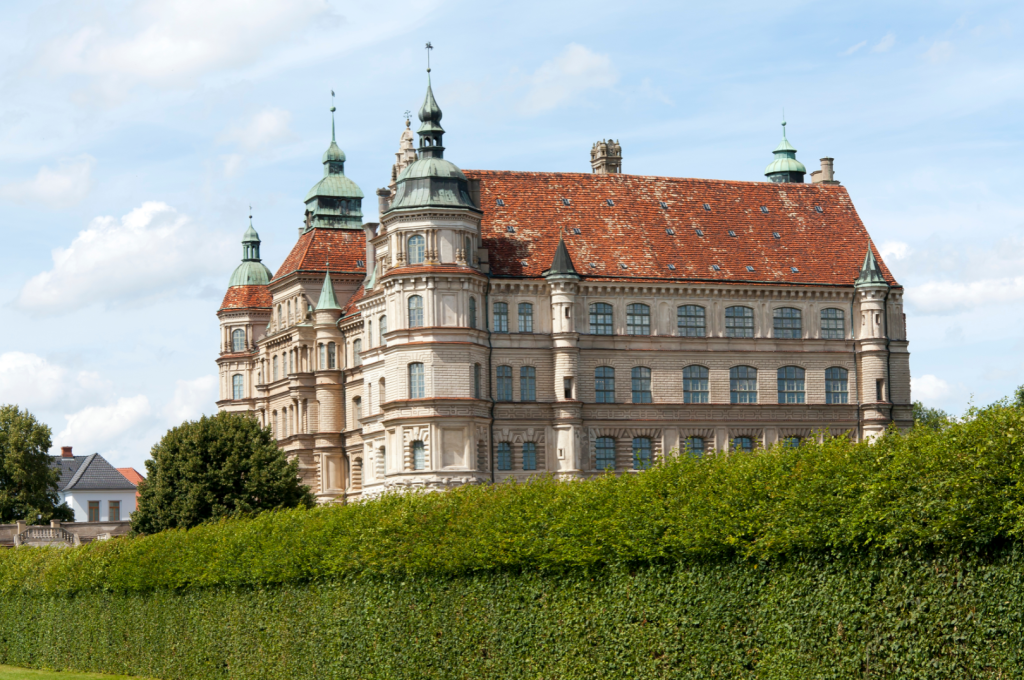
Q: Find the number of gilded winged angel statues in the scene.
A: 0